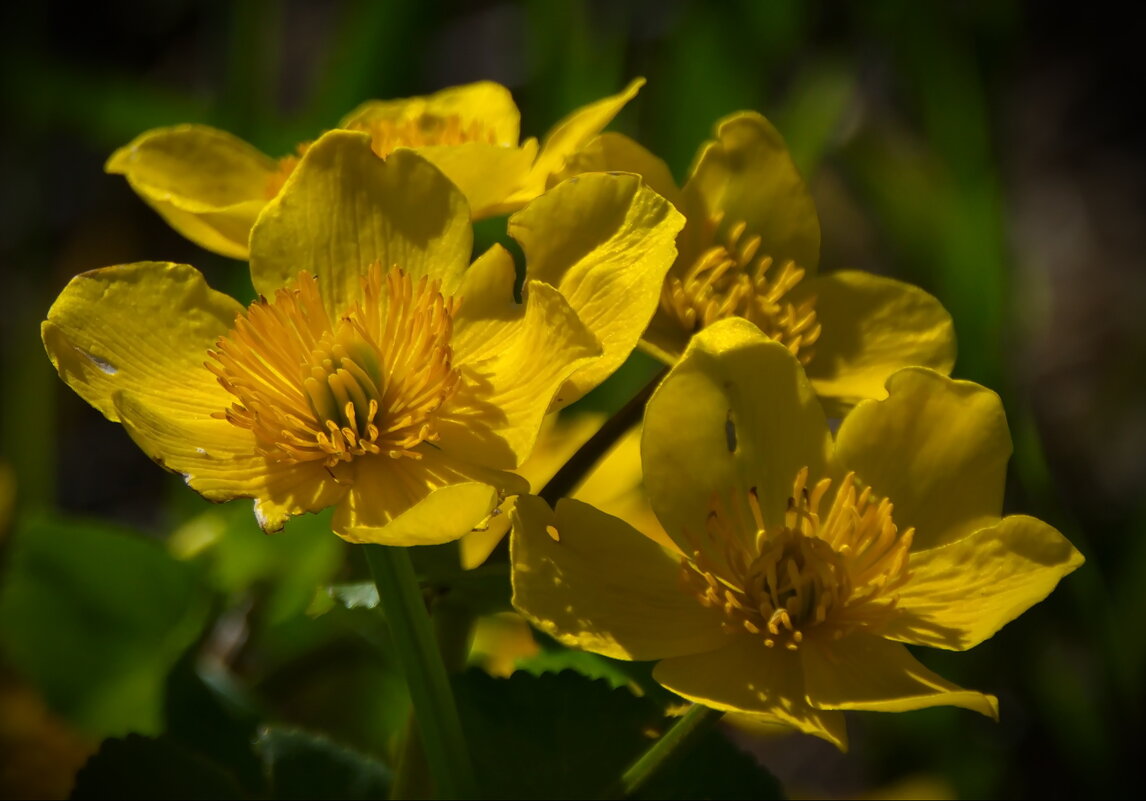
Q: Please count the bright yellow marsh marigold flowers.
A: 4